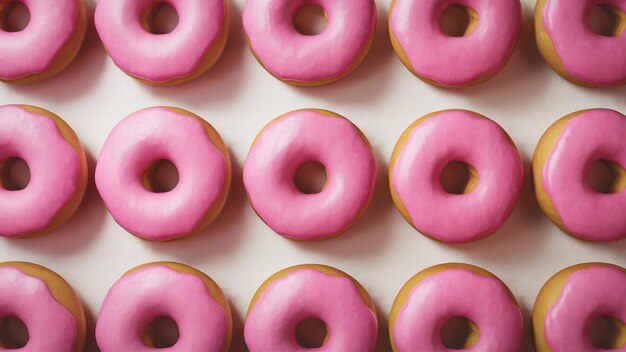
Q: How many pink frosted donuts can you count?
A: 15